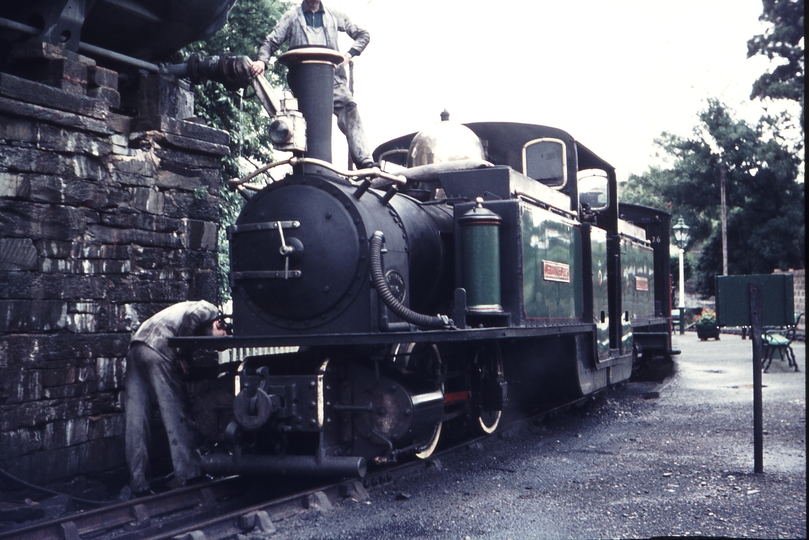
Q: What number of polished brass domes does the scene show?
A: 1